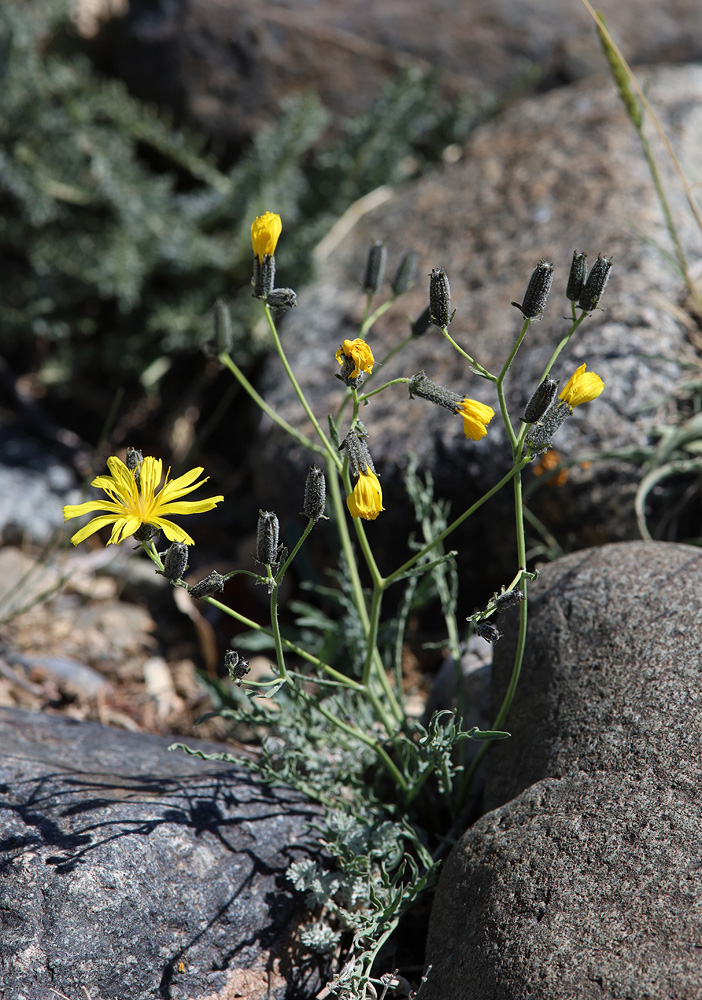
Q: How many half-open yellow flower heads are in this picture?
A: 5